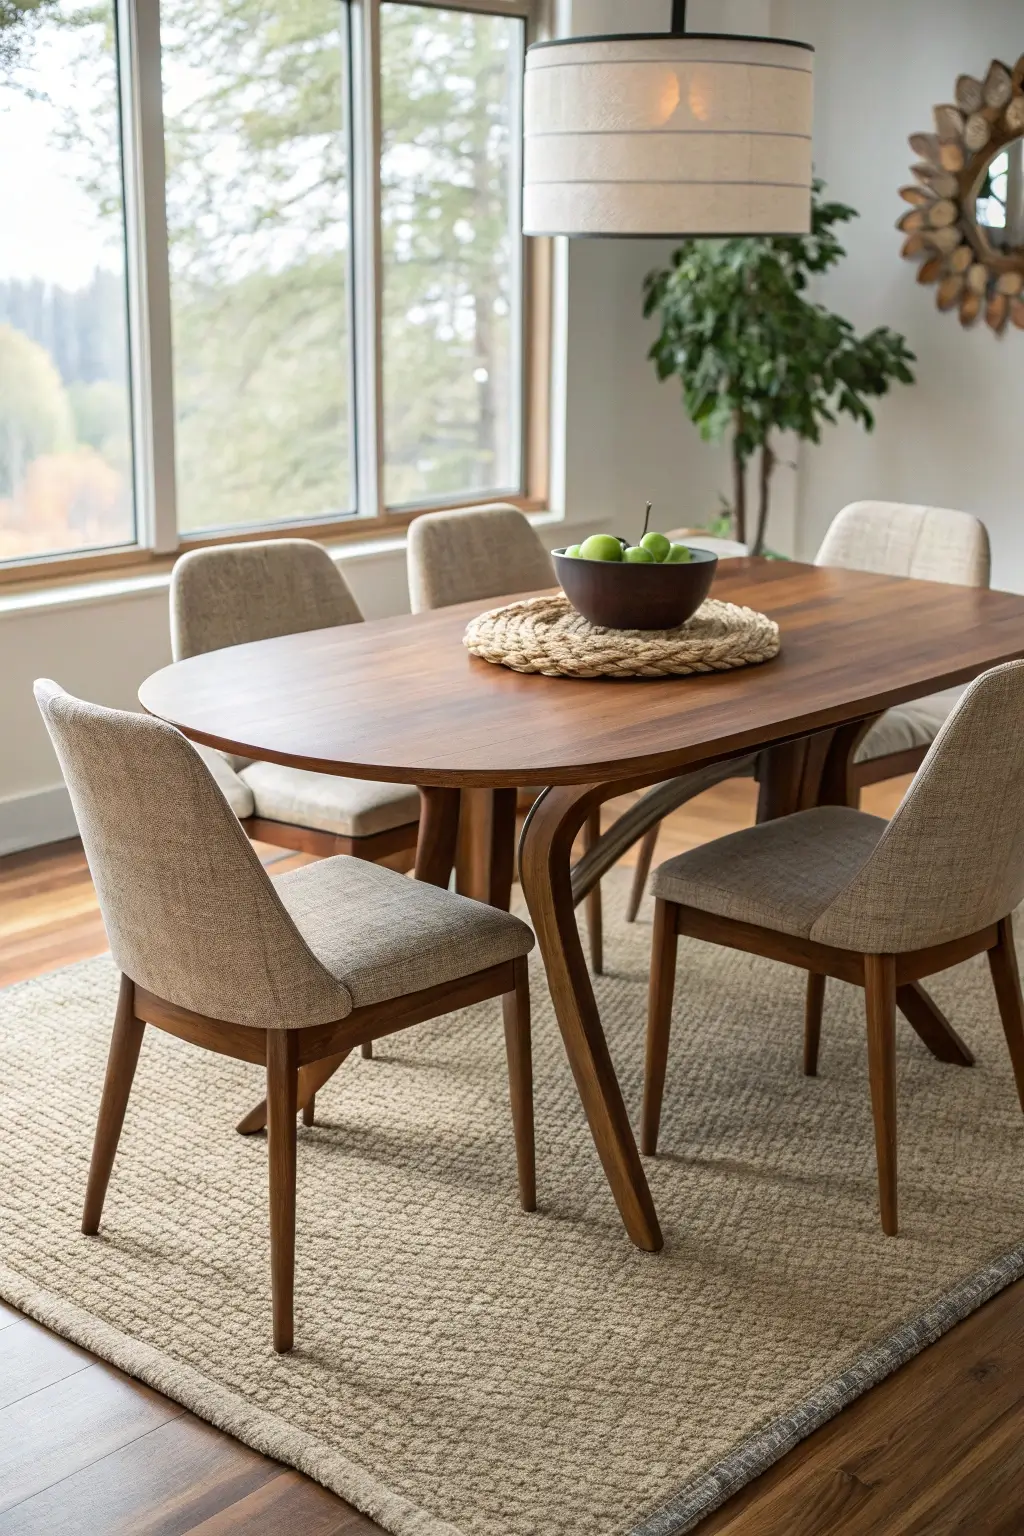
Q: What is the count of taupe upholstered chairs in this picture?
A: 5